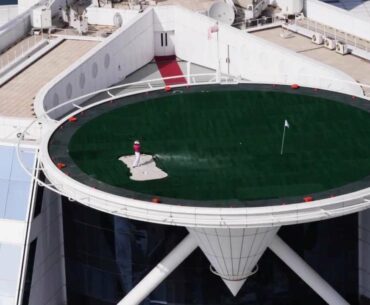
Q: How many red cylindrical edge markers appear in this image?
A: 6